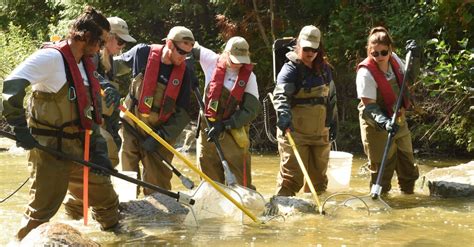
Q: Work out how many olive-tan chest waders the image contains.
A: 6